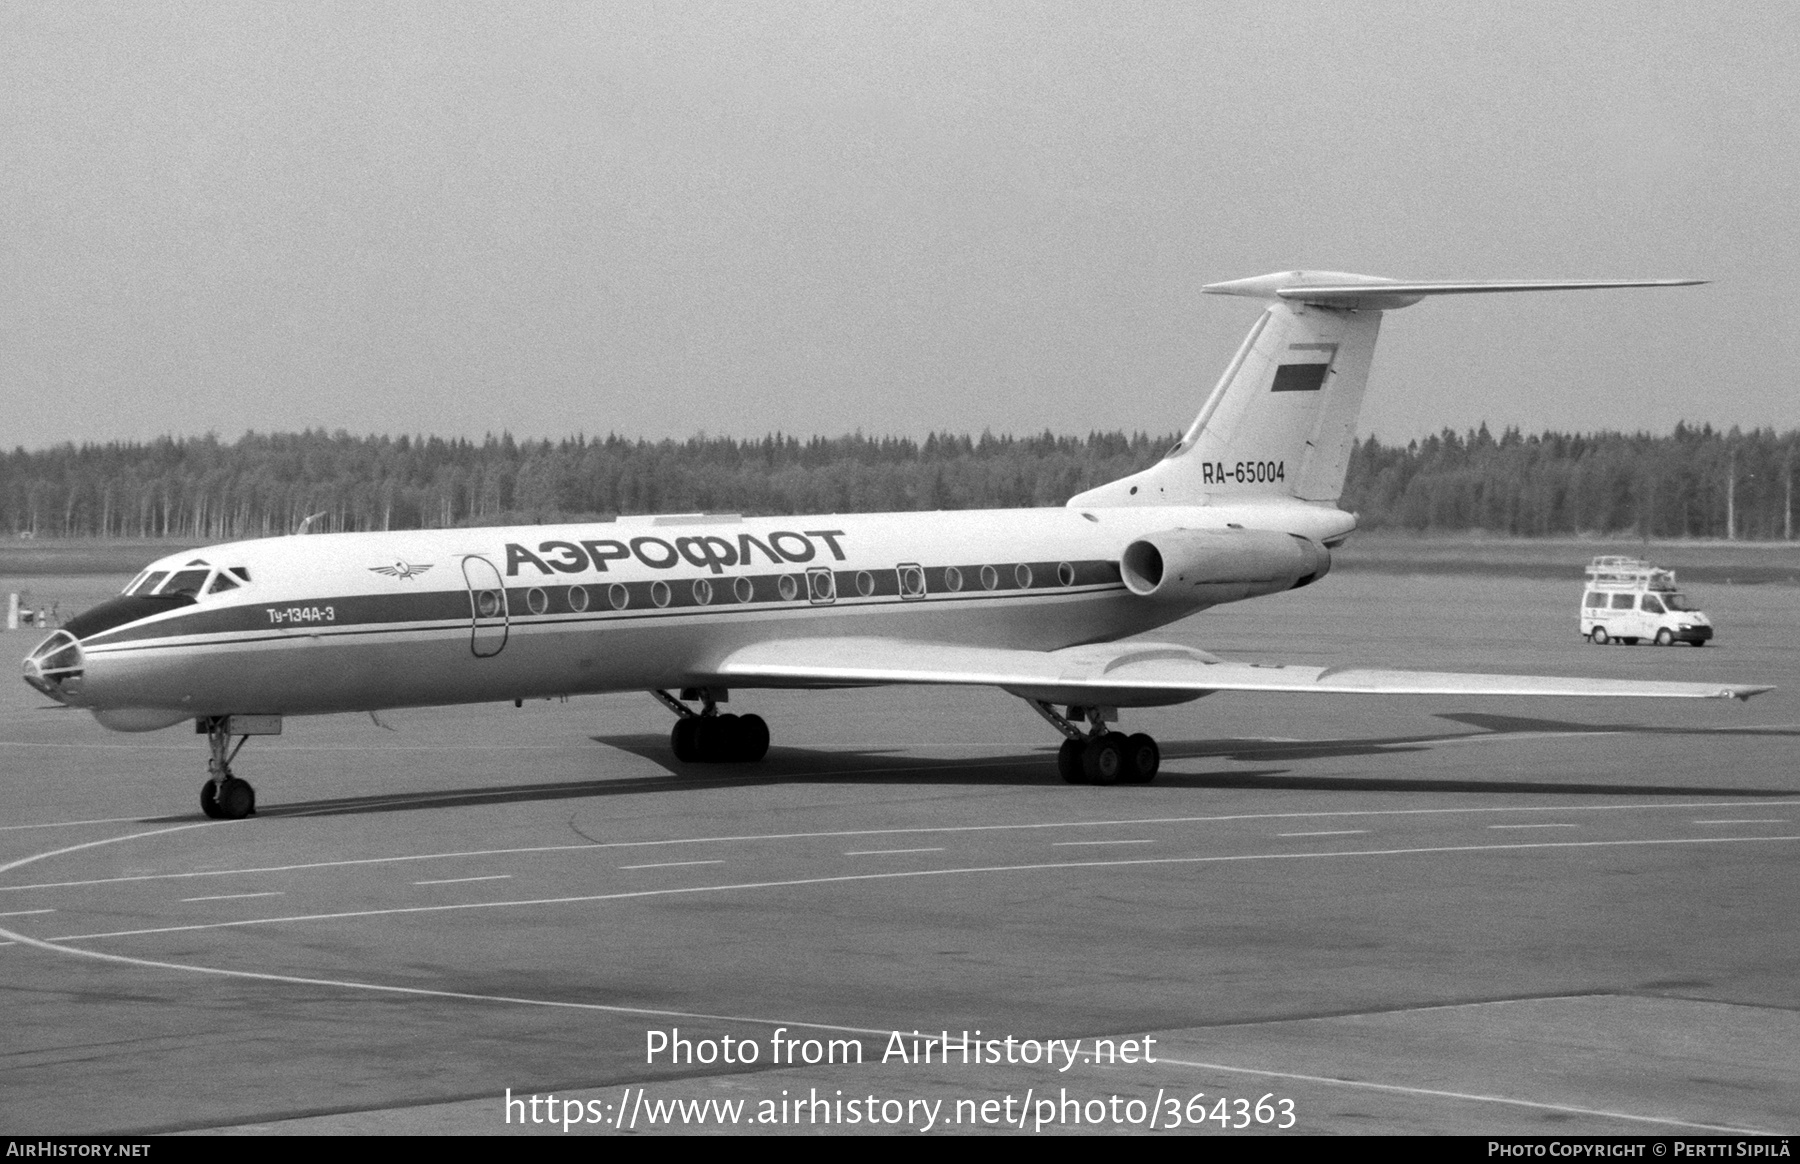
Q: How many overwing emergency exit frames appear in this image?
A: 2